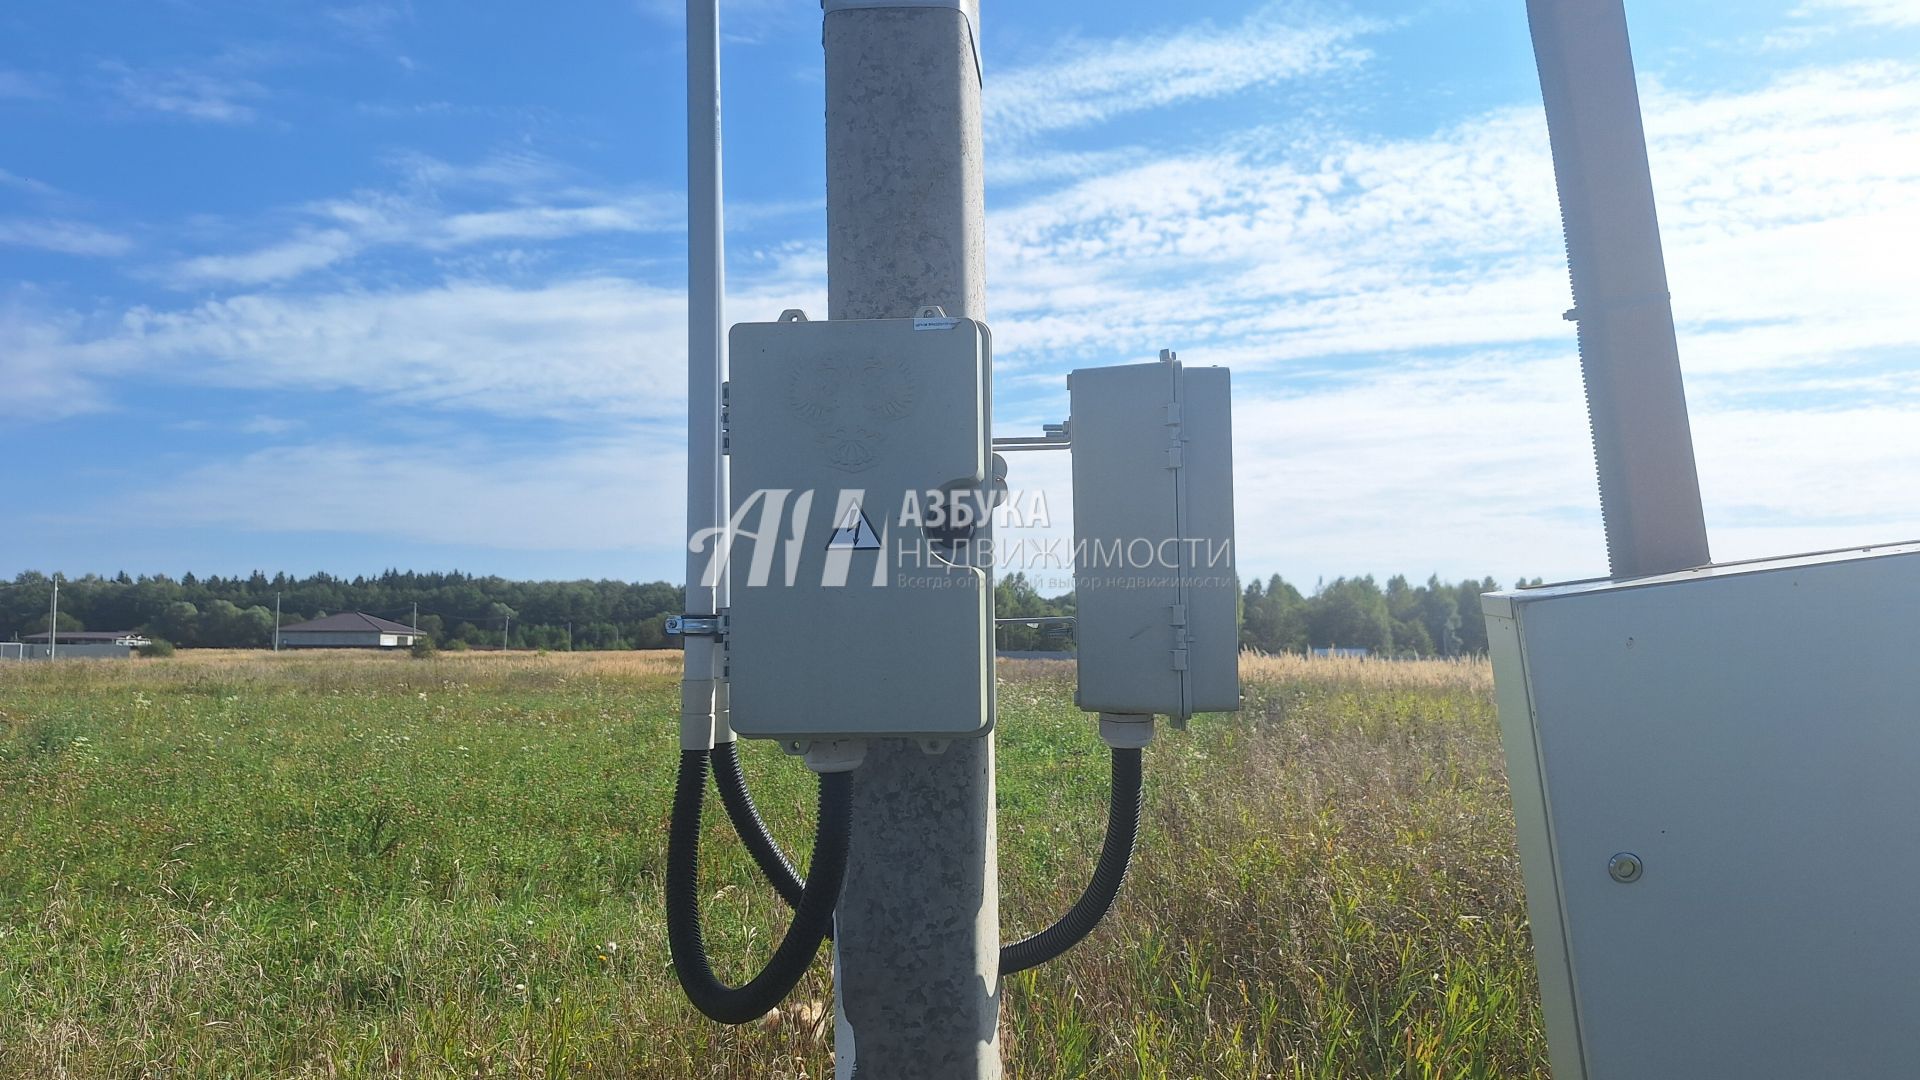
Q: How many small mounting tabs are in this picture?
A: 4